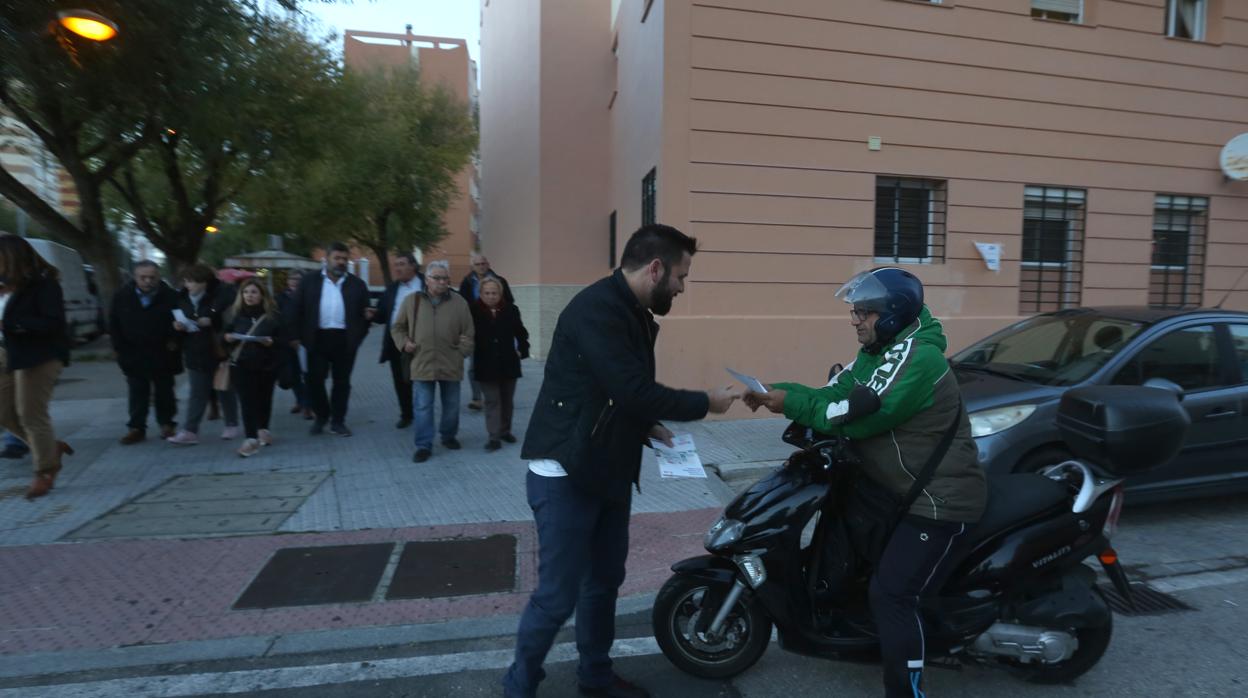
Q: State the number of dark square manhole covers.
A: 2